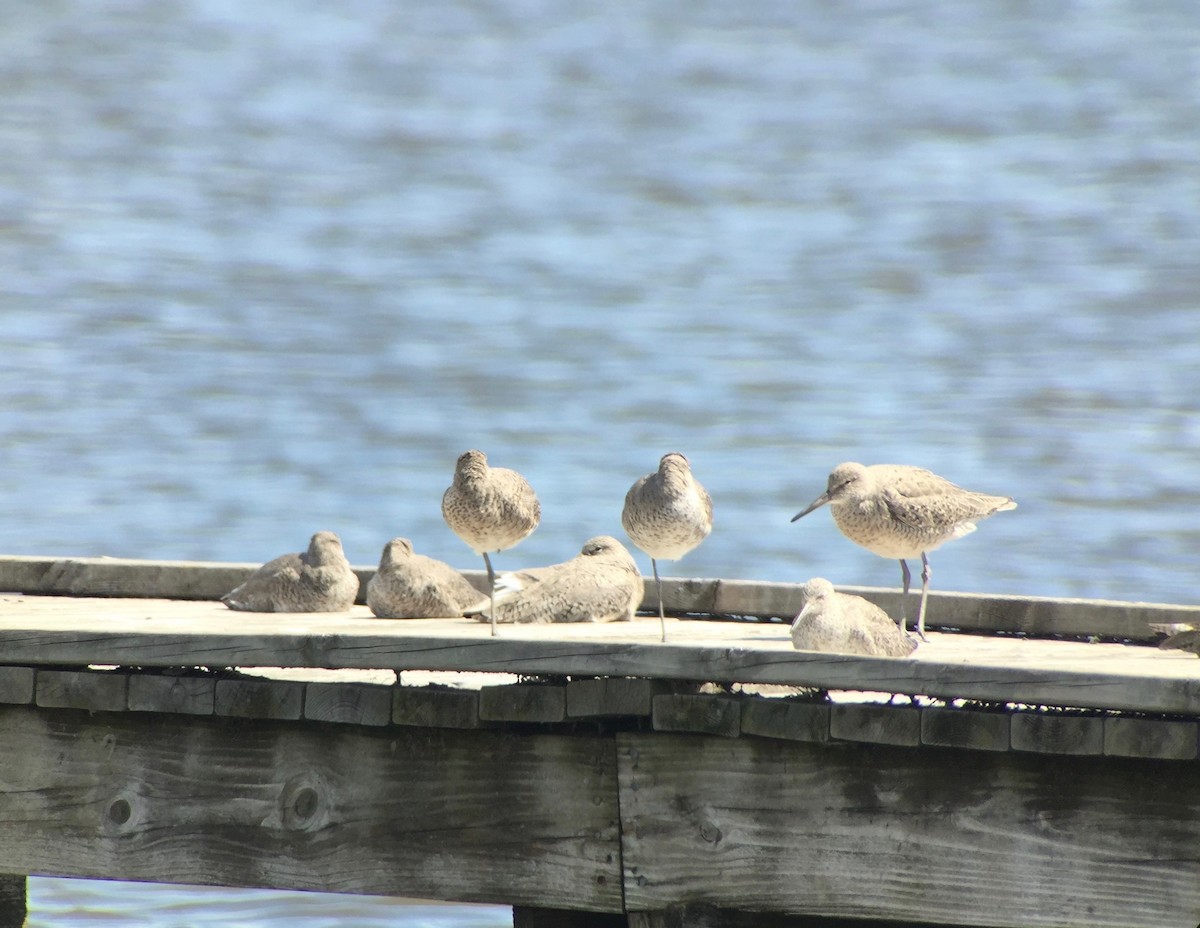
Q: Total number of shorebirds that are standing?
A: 3